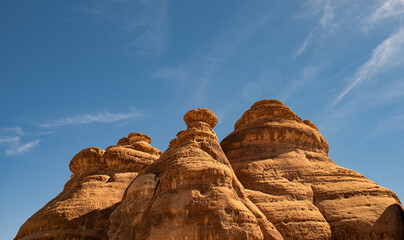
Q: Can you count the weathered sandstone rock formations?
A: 3